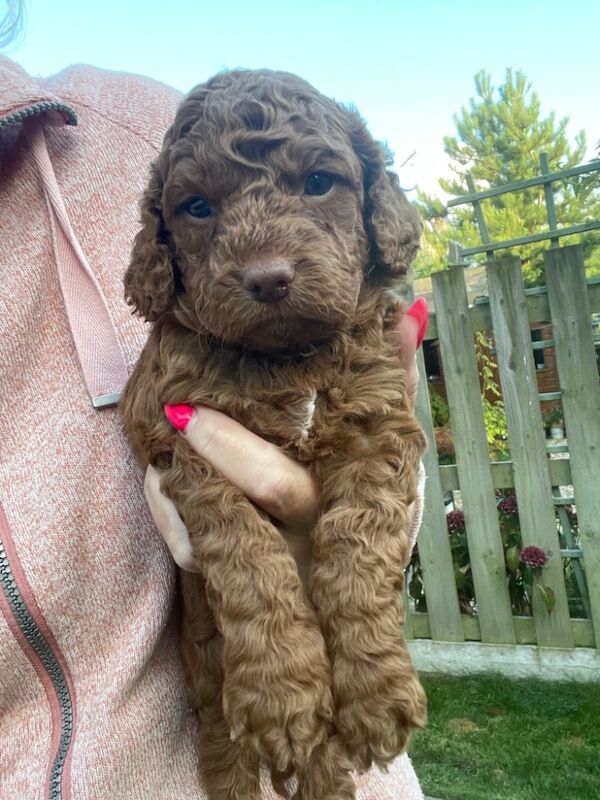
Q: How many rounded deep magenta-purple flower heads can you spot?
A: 3